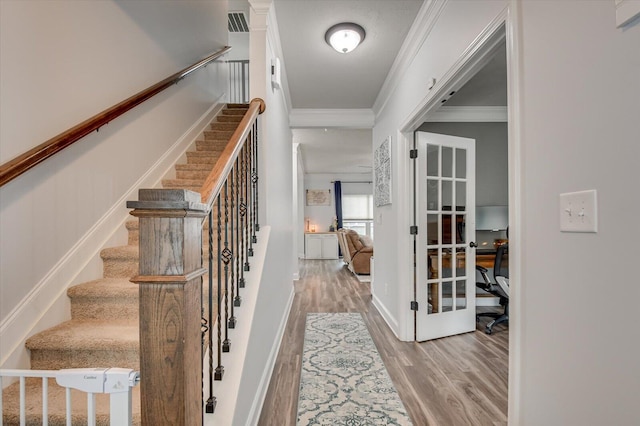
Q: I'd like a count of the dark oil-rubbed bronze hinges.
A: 3